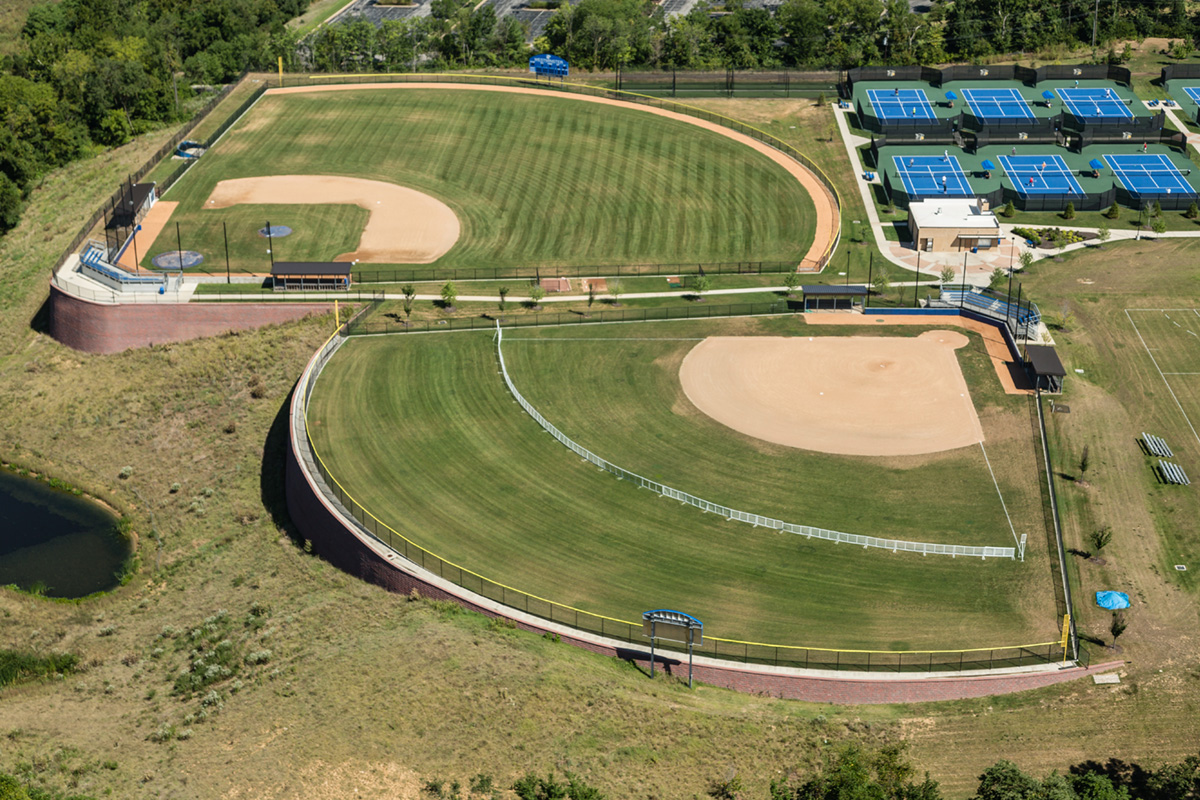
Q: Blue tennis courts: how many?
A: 7